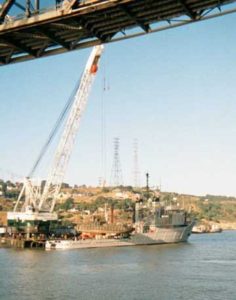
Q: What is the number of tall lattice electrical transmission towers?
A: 2